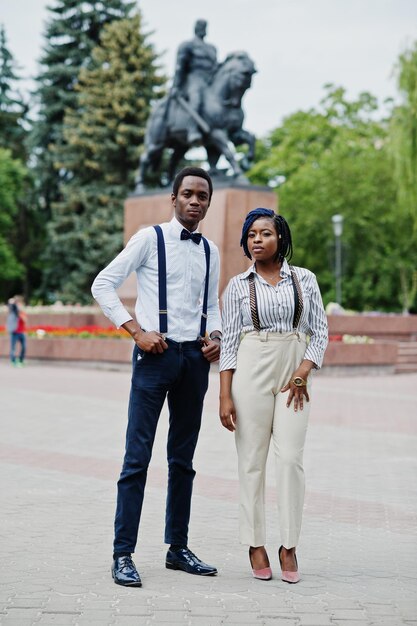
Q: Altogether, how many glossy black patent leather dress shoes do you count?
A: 2